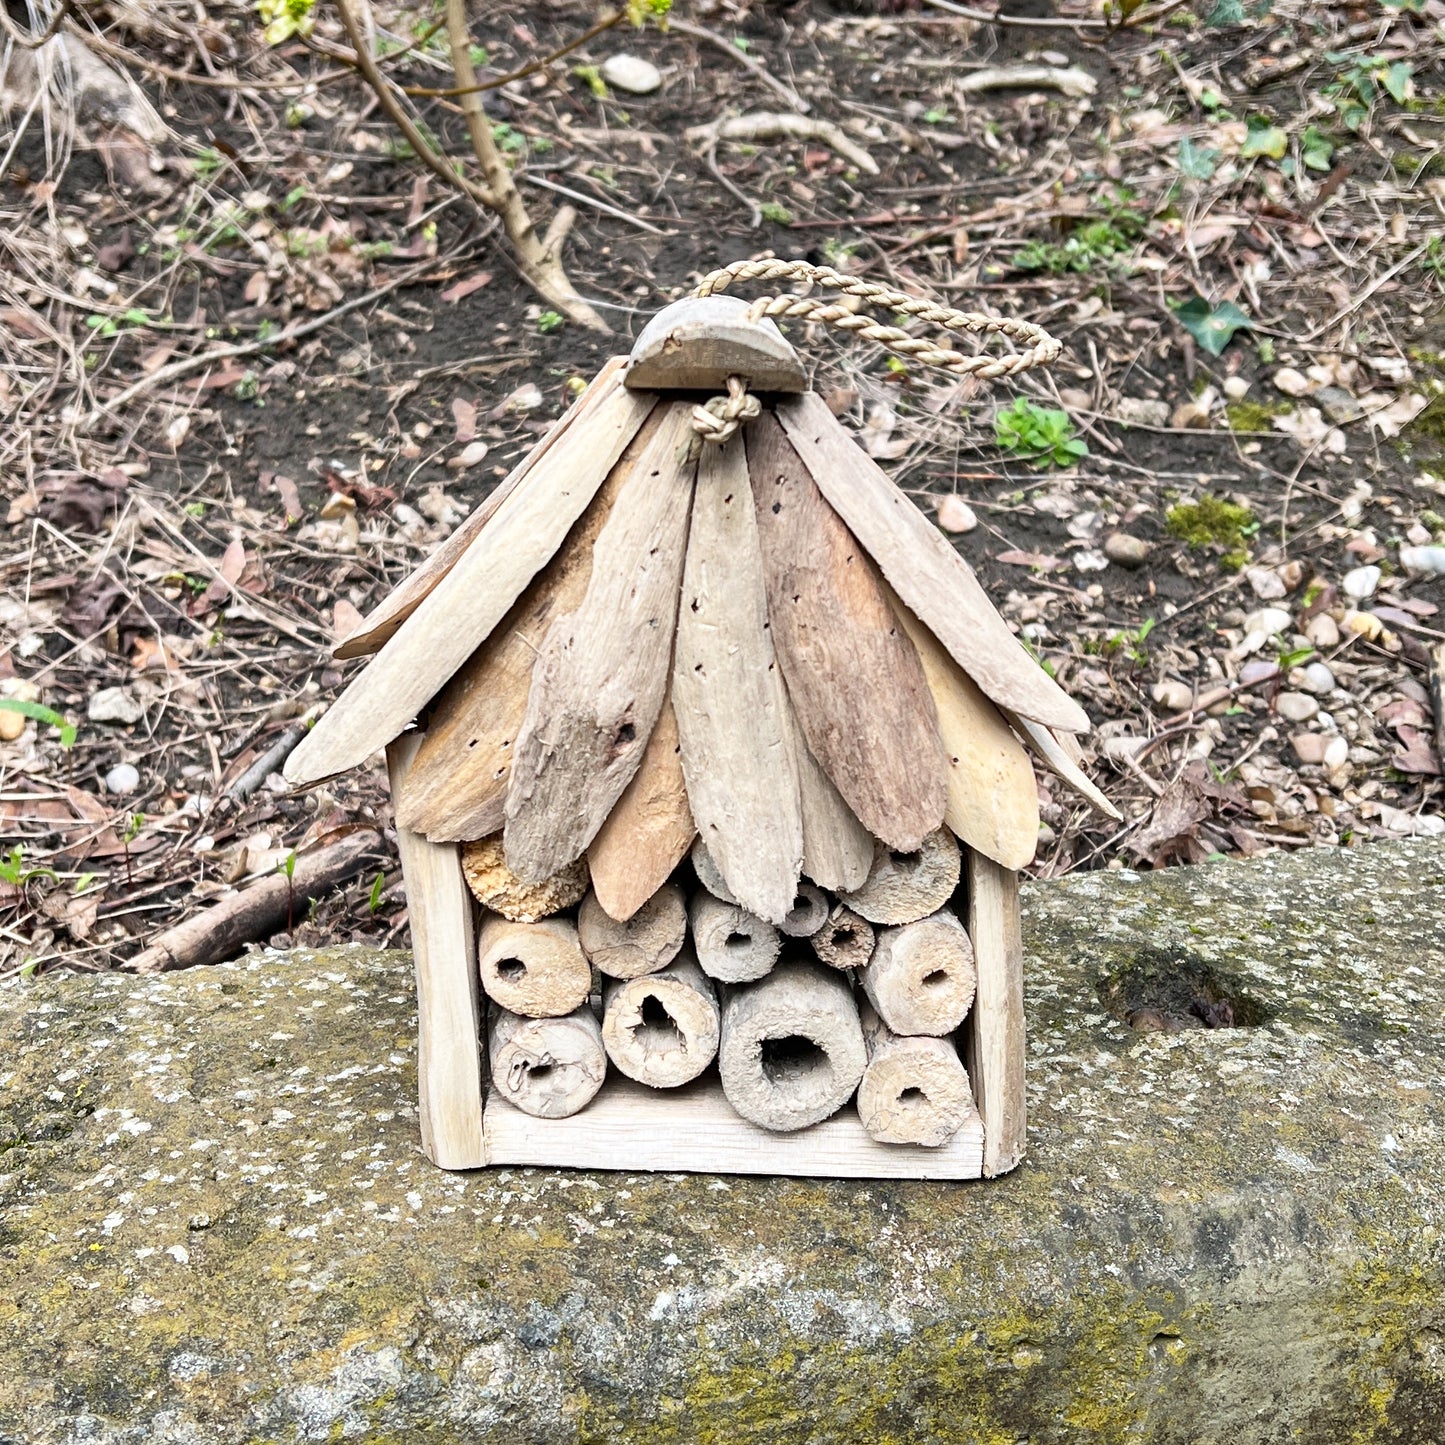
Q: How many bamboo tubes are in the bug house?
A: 13